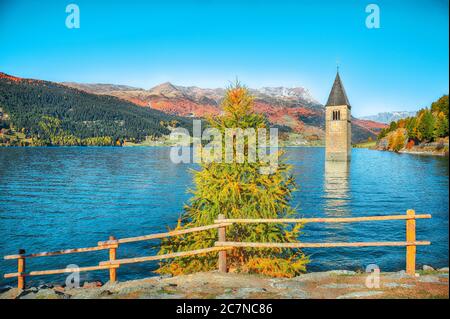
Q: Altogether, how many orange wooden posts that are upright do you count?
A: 4